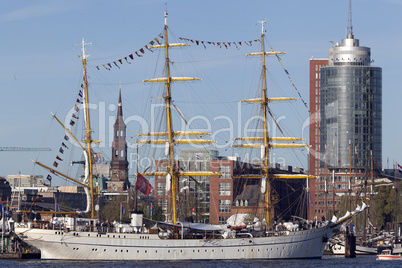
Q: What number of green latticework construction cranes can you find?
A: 1